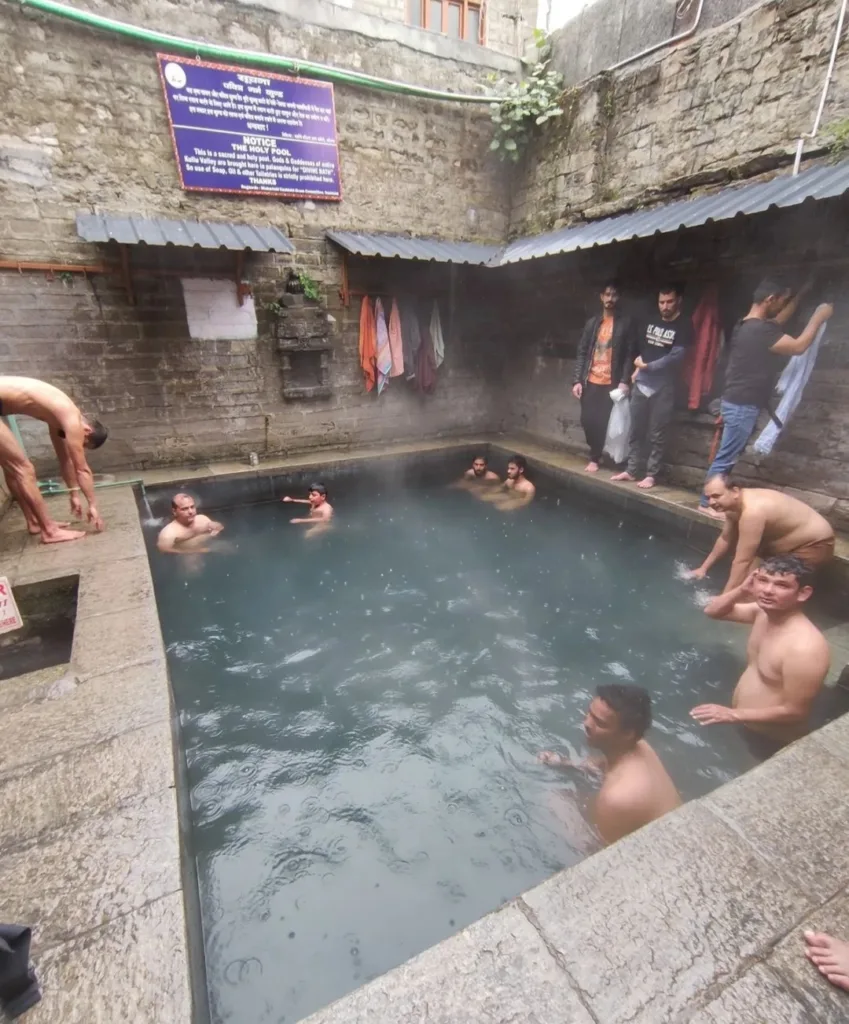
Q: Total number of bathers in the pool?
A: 7